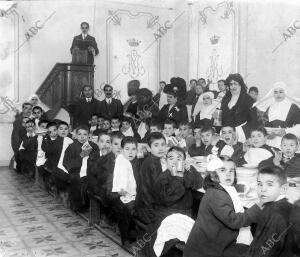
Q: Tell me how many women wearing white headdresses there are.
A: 3